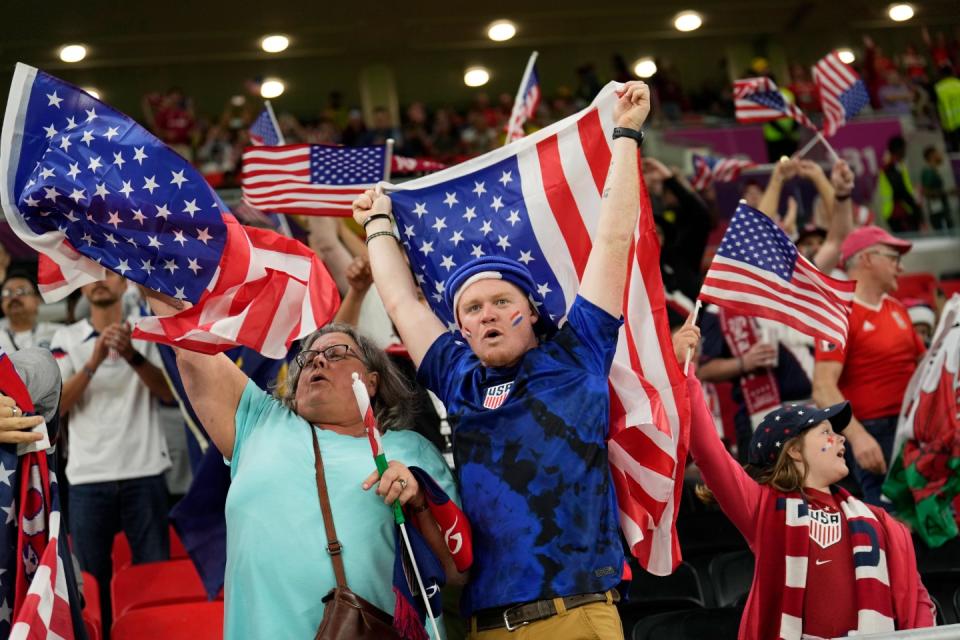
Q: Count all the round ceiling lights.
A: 10